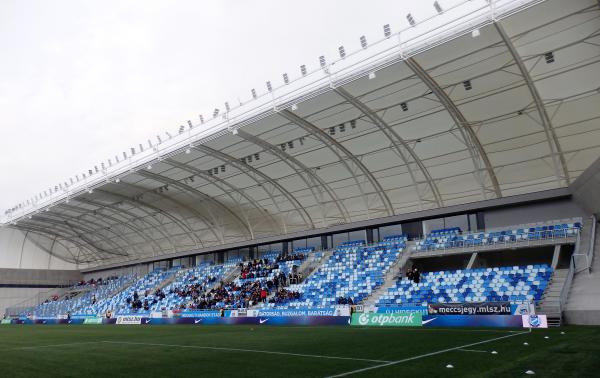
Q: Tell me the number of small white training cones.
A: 6